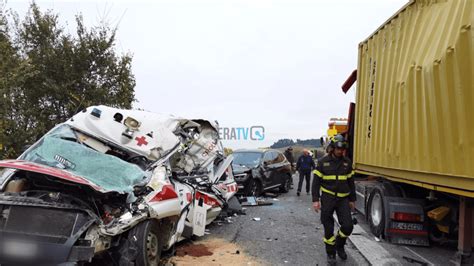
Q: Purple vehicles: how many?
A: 0